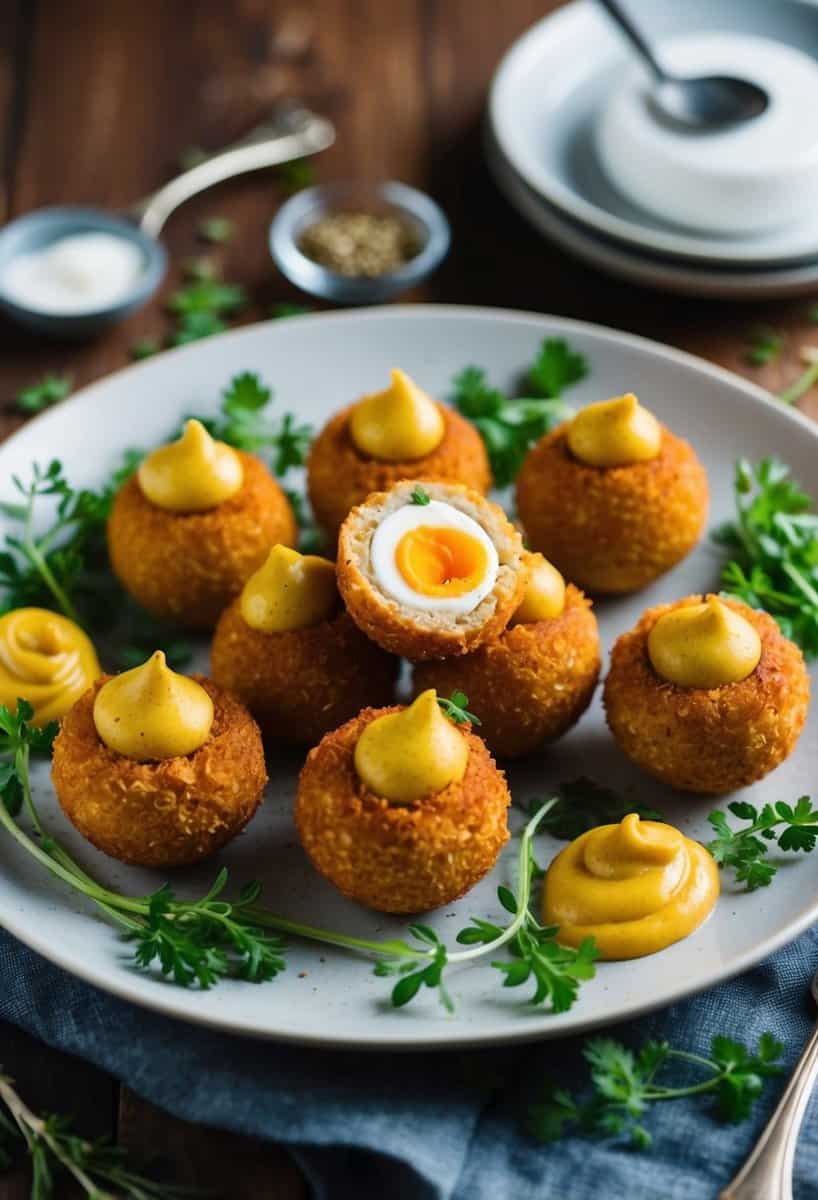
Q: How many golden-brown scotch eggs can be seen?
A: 9